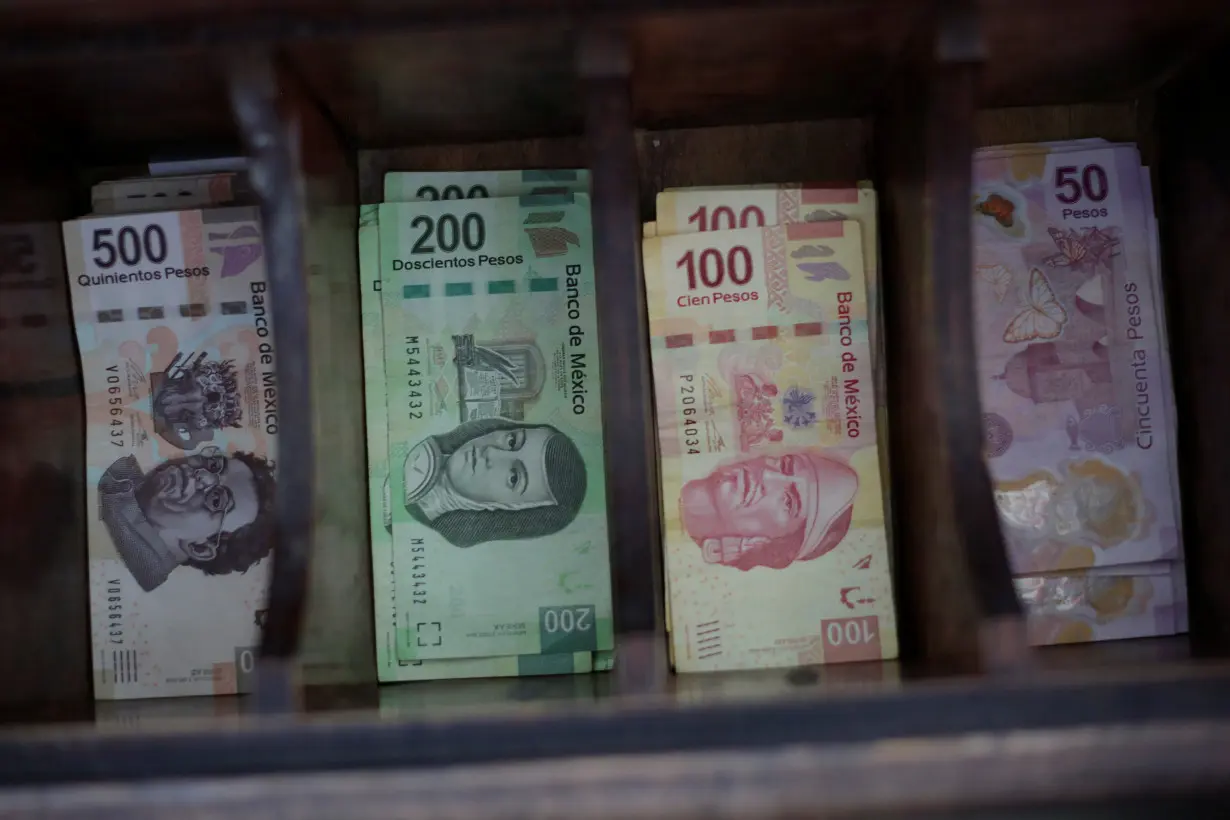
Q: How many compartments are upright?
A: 4